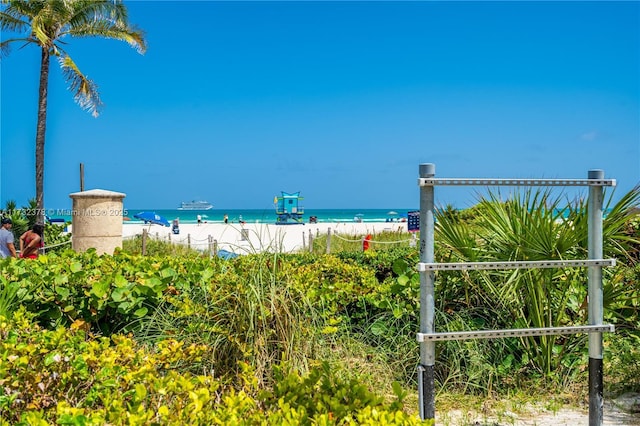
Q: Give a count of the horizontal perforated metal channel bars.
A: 3